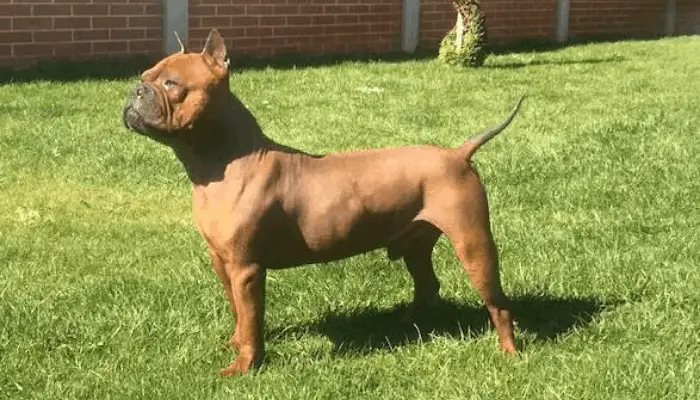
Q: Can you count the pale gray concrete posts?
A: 4